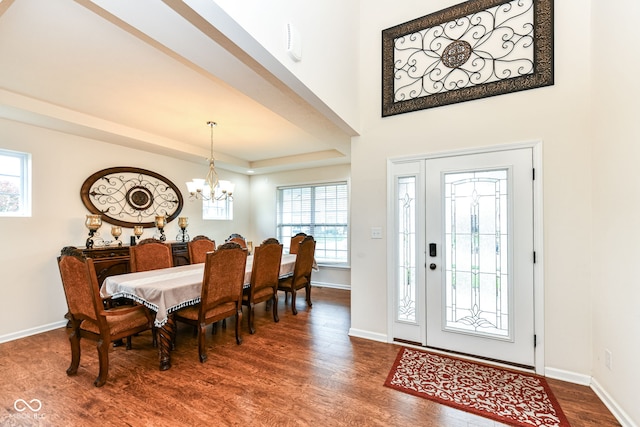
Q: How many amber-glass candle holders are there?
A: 5